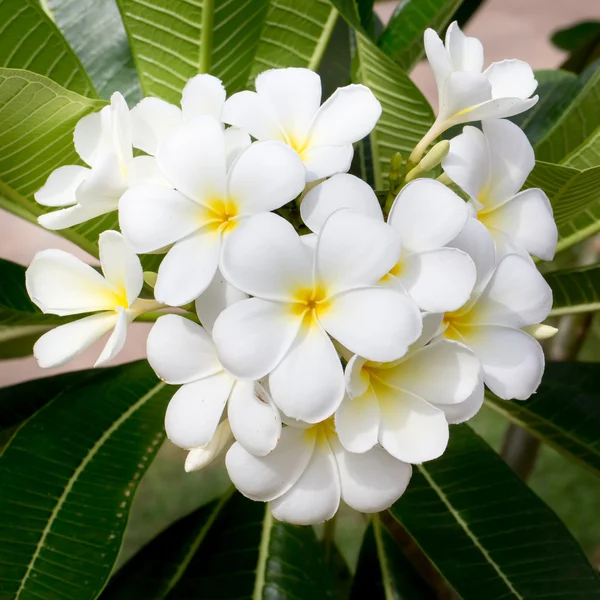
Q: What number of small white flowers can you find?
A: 13